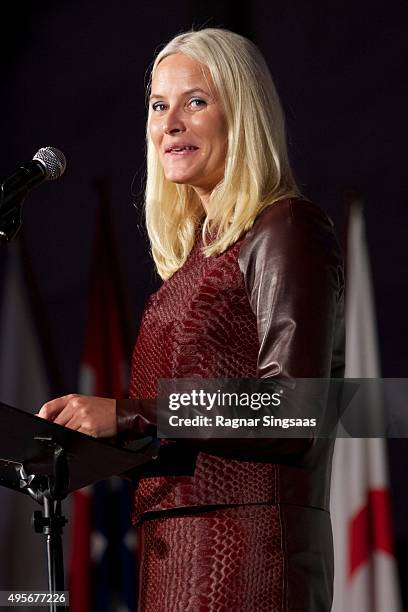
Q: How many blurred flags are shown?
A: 3